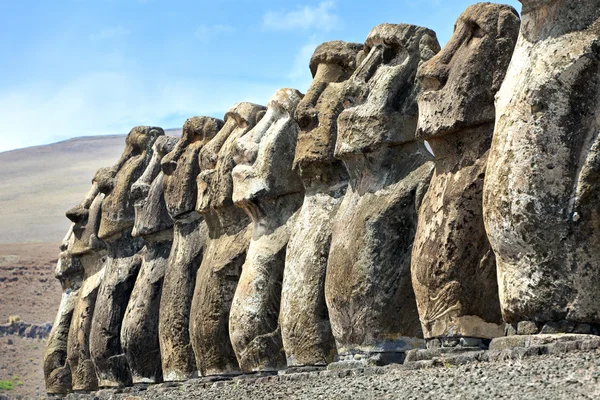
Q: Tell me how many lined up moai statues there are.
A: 11